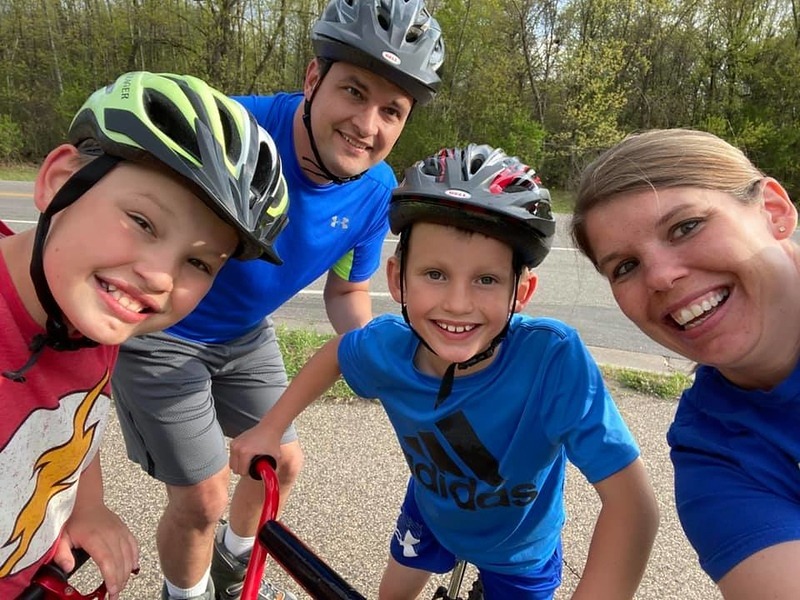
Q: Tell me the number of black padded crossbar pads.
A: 1